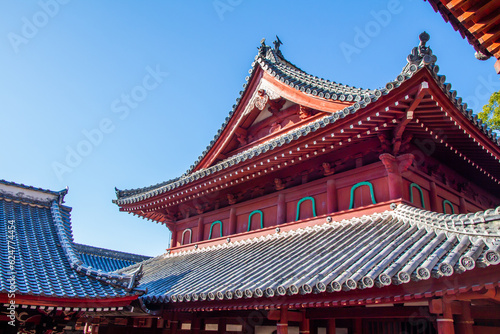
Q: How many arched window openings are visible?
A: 7